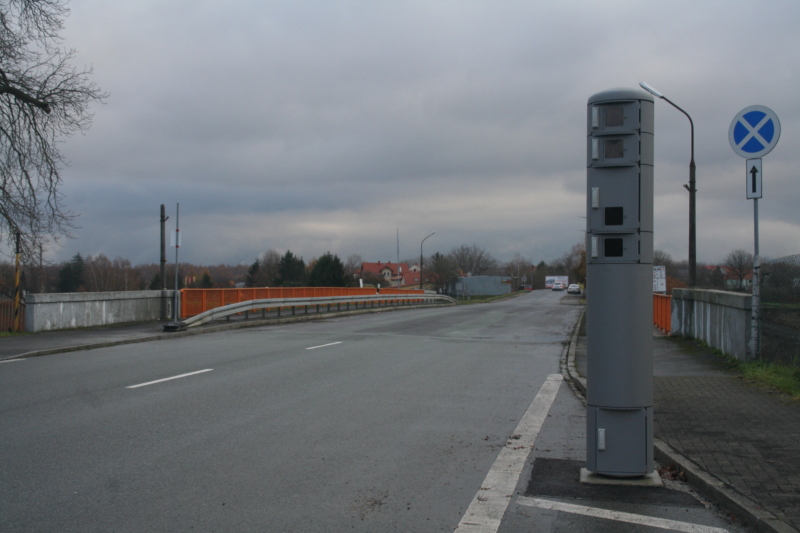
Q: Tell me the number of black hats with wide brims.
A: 0